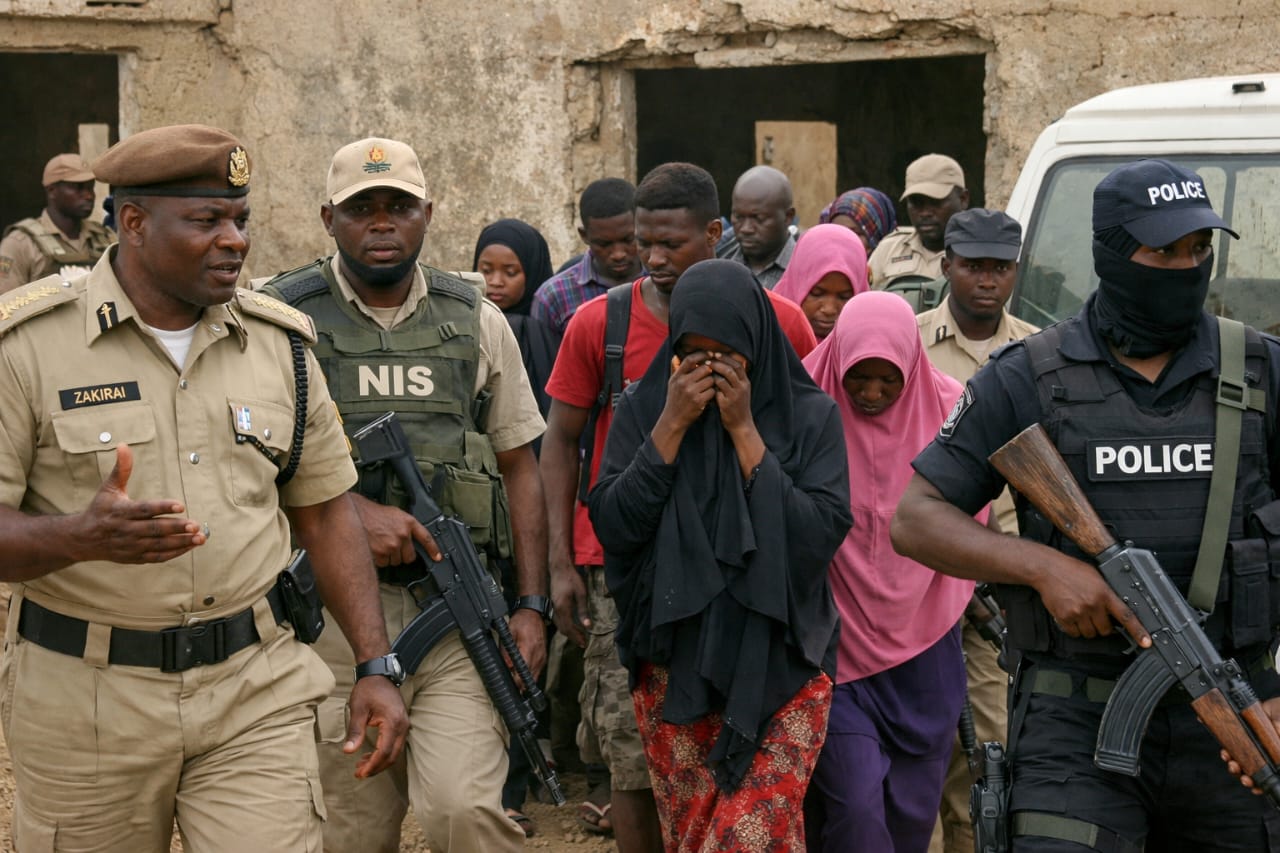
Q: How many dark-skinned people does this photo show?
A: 14